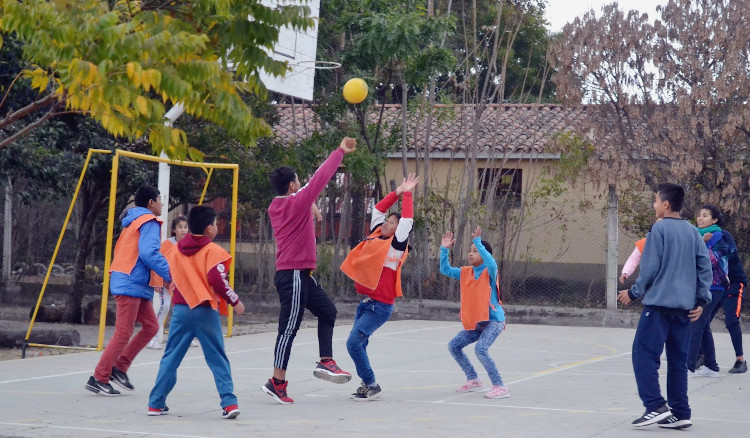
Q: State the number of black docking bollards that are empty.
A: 0